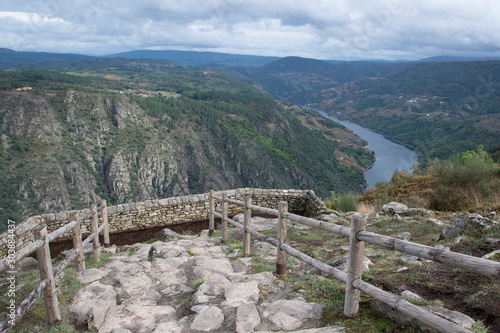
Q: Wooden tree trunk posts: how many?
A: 9